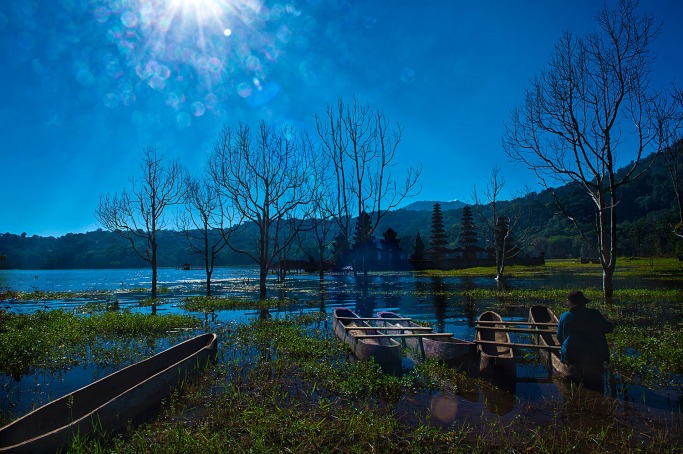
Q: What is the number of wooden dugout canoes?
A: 5